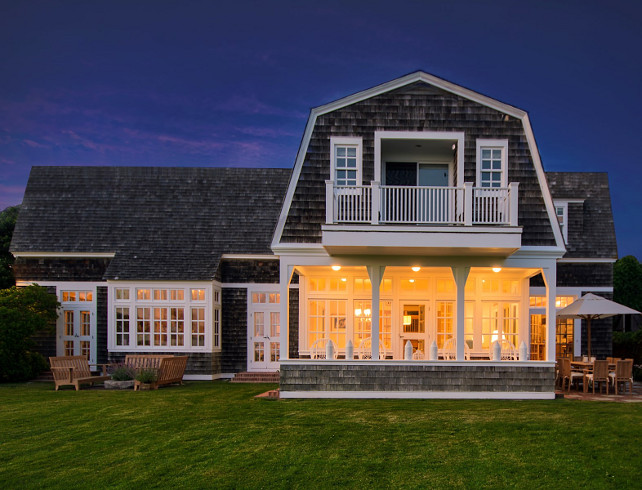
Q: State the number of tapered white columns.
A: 4